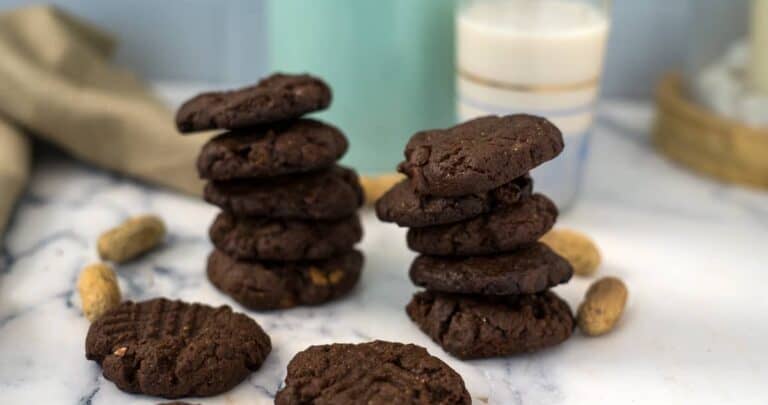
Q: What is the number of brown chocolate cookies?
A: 12